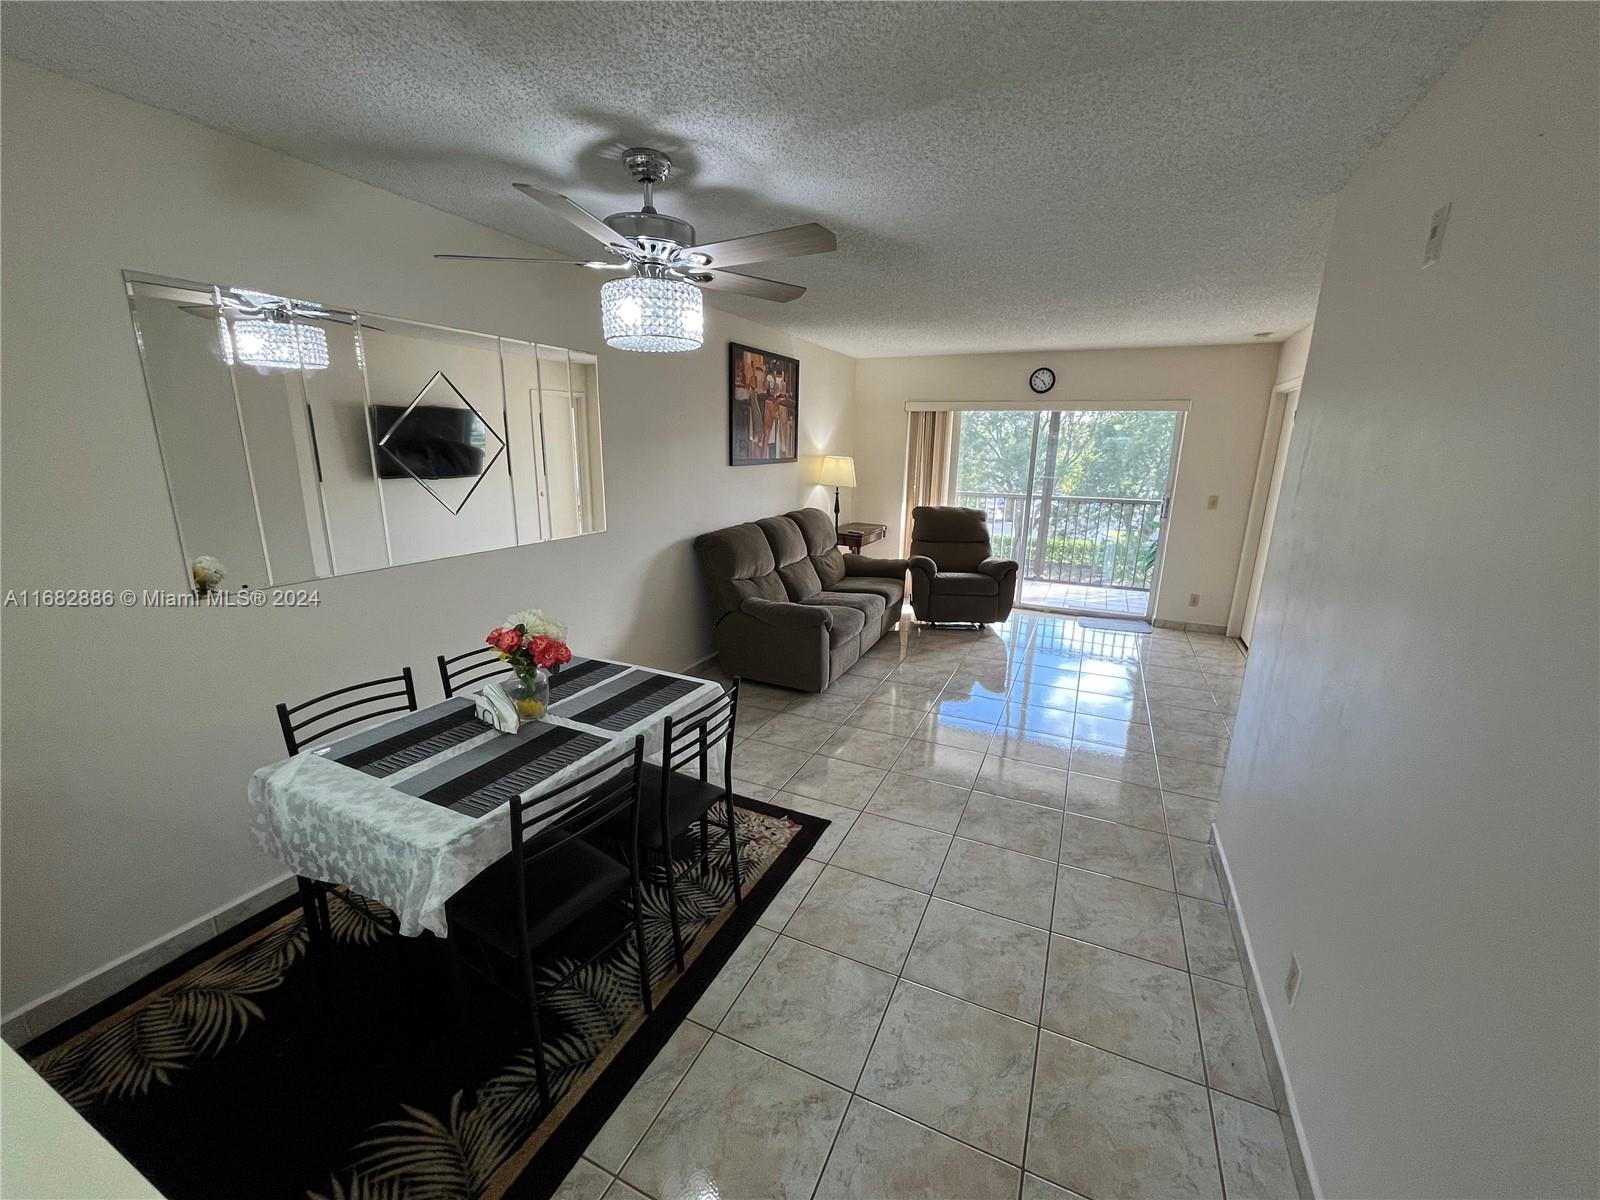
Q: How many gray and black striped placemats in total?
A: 4